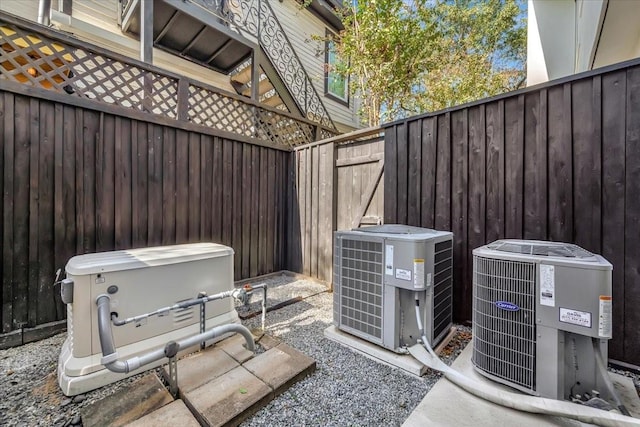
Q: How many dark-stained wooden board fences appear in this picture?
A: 2